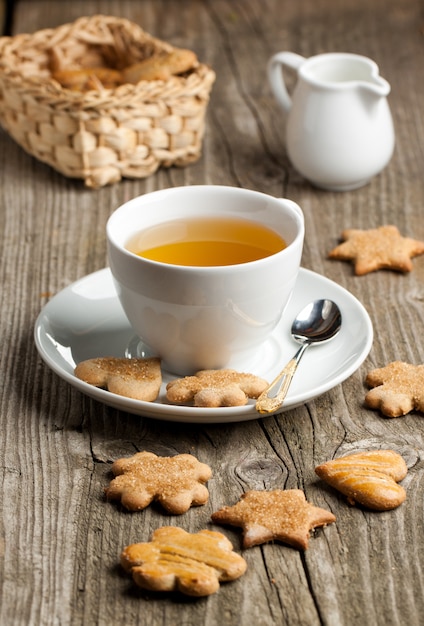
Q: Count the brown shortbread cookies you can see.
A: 8